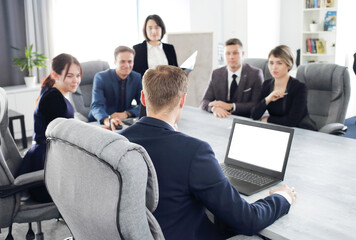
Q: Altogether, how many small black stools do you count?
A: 1